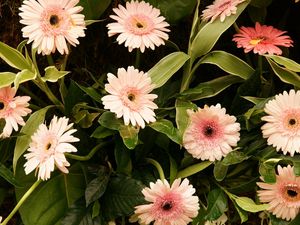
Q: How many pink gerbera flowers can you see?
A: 11